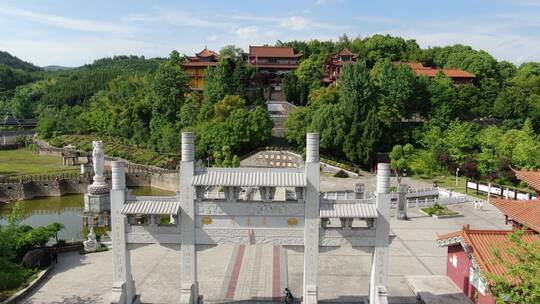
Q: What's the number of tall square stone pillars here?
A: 4